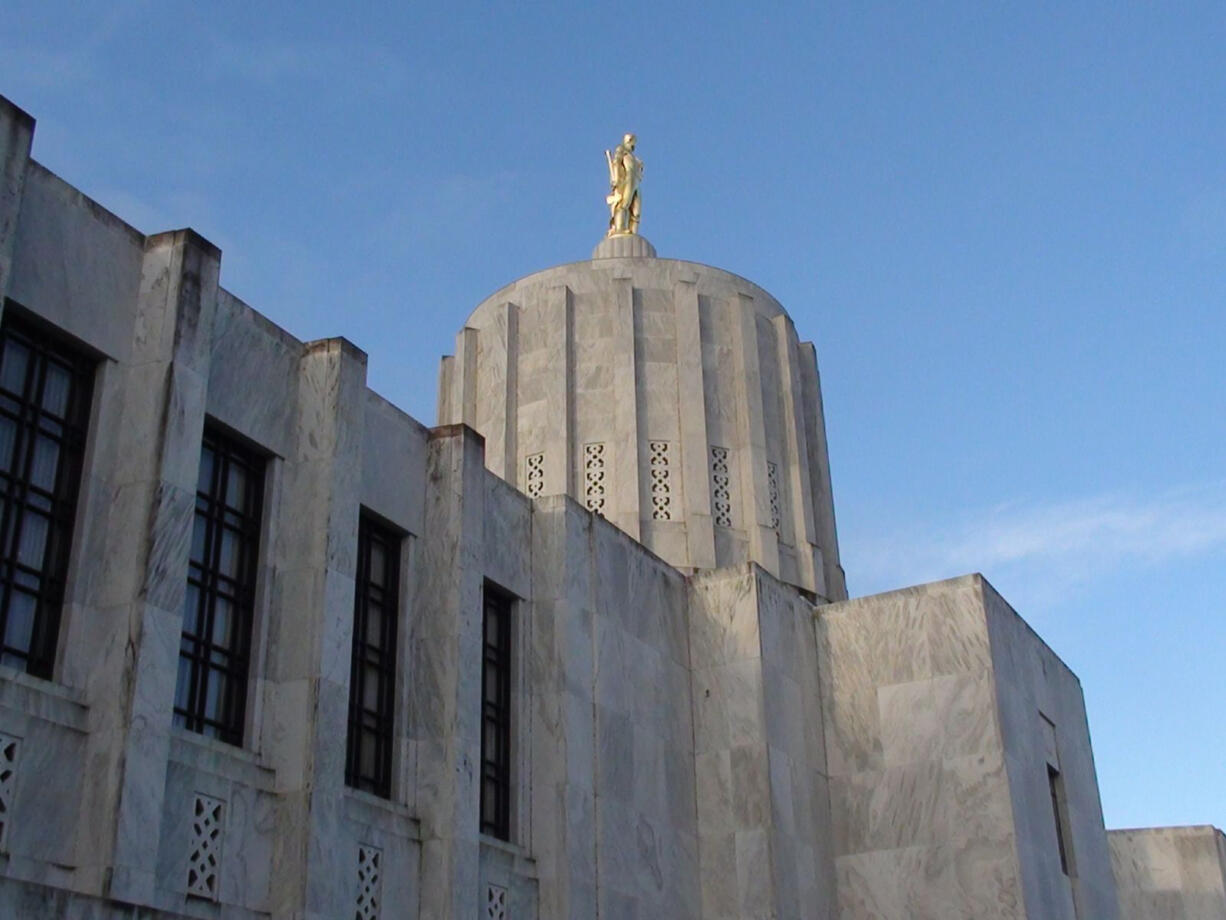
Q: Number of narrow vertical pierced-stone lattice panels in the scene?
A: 9